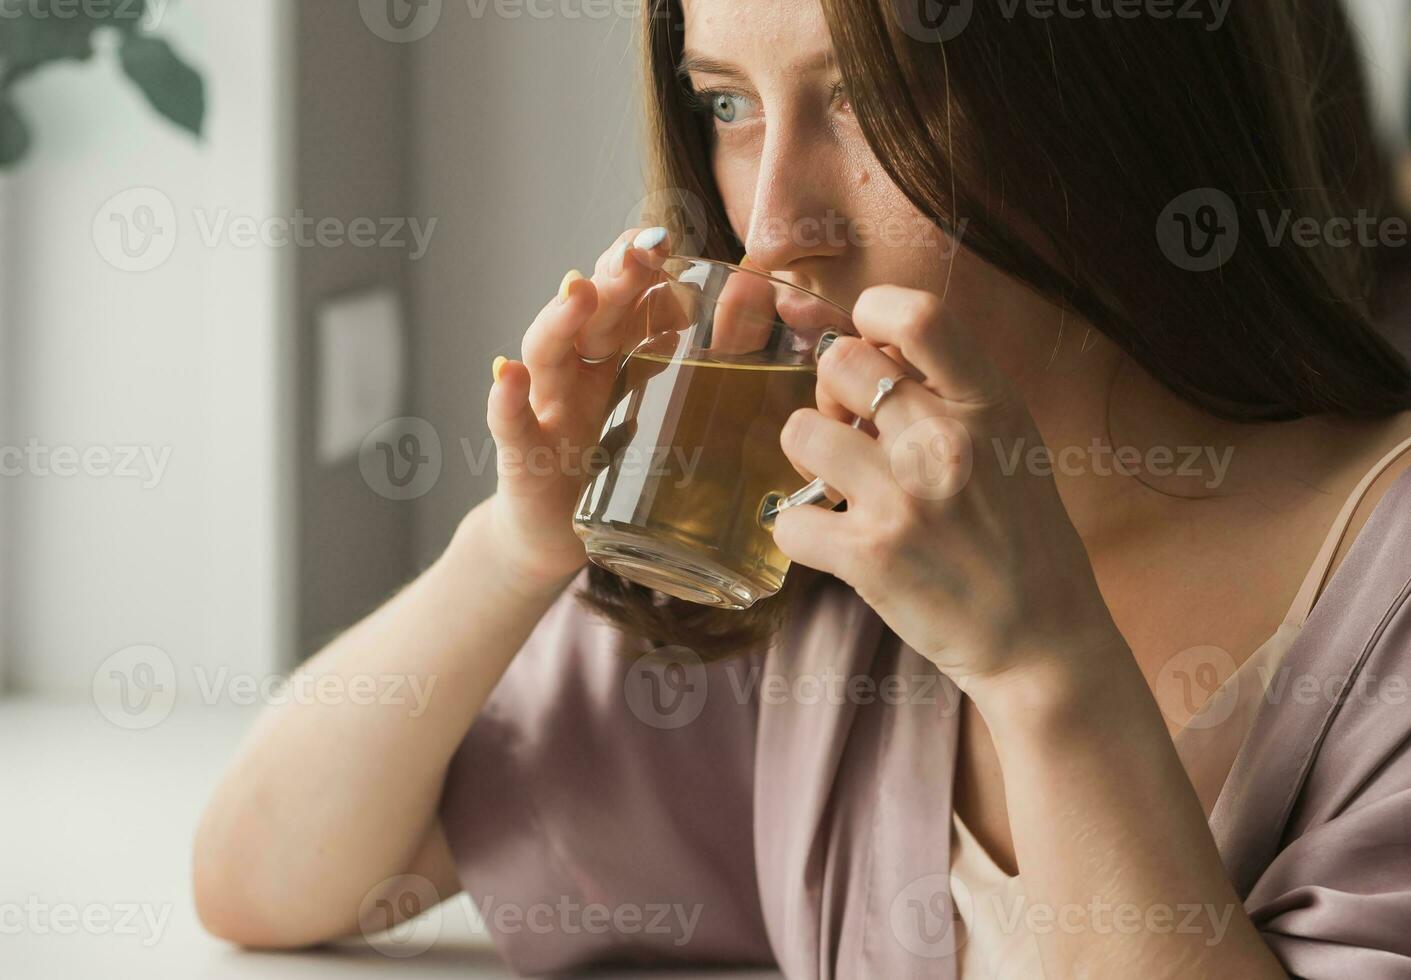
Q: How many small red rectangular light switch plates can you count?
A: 0